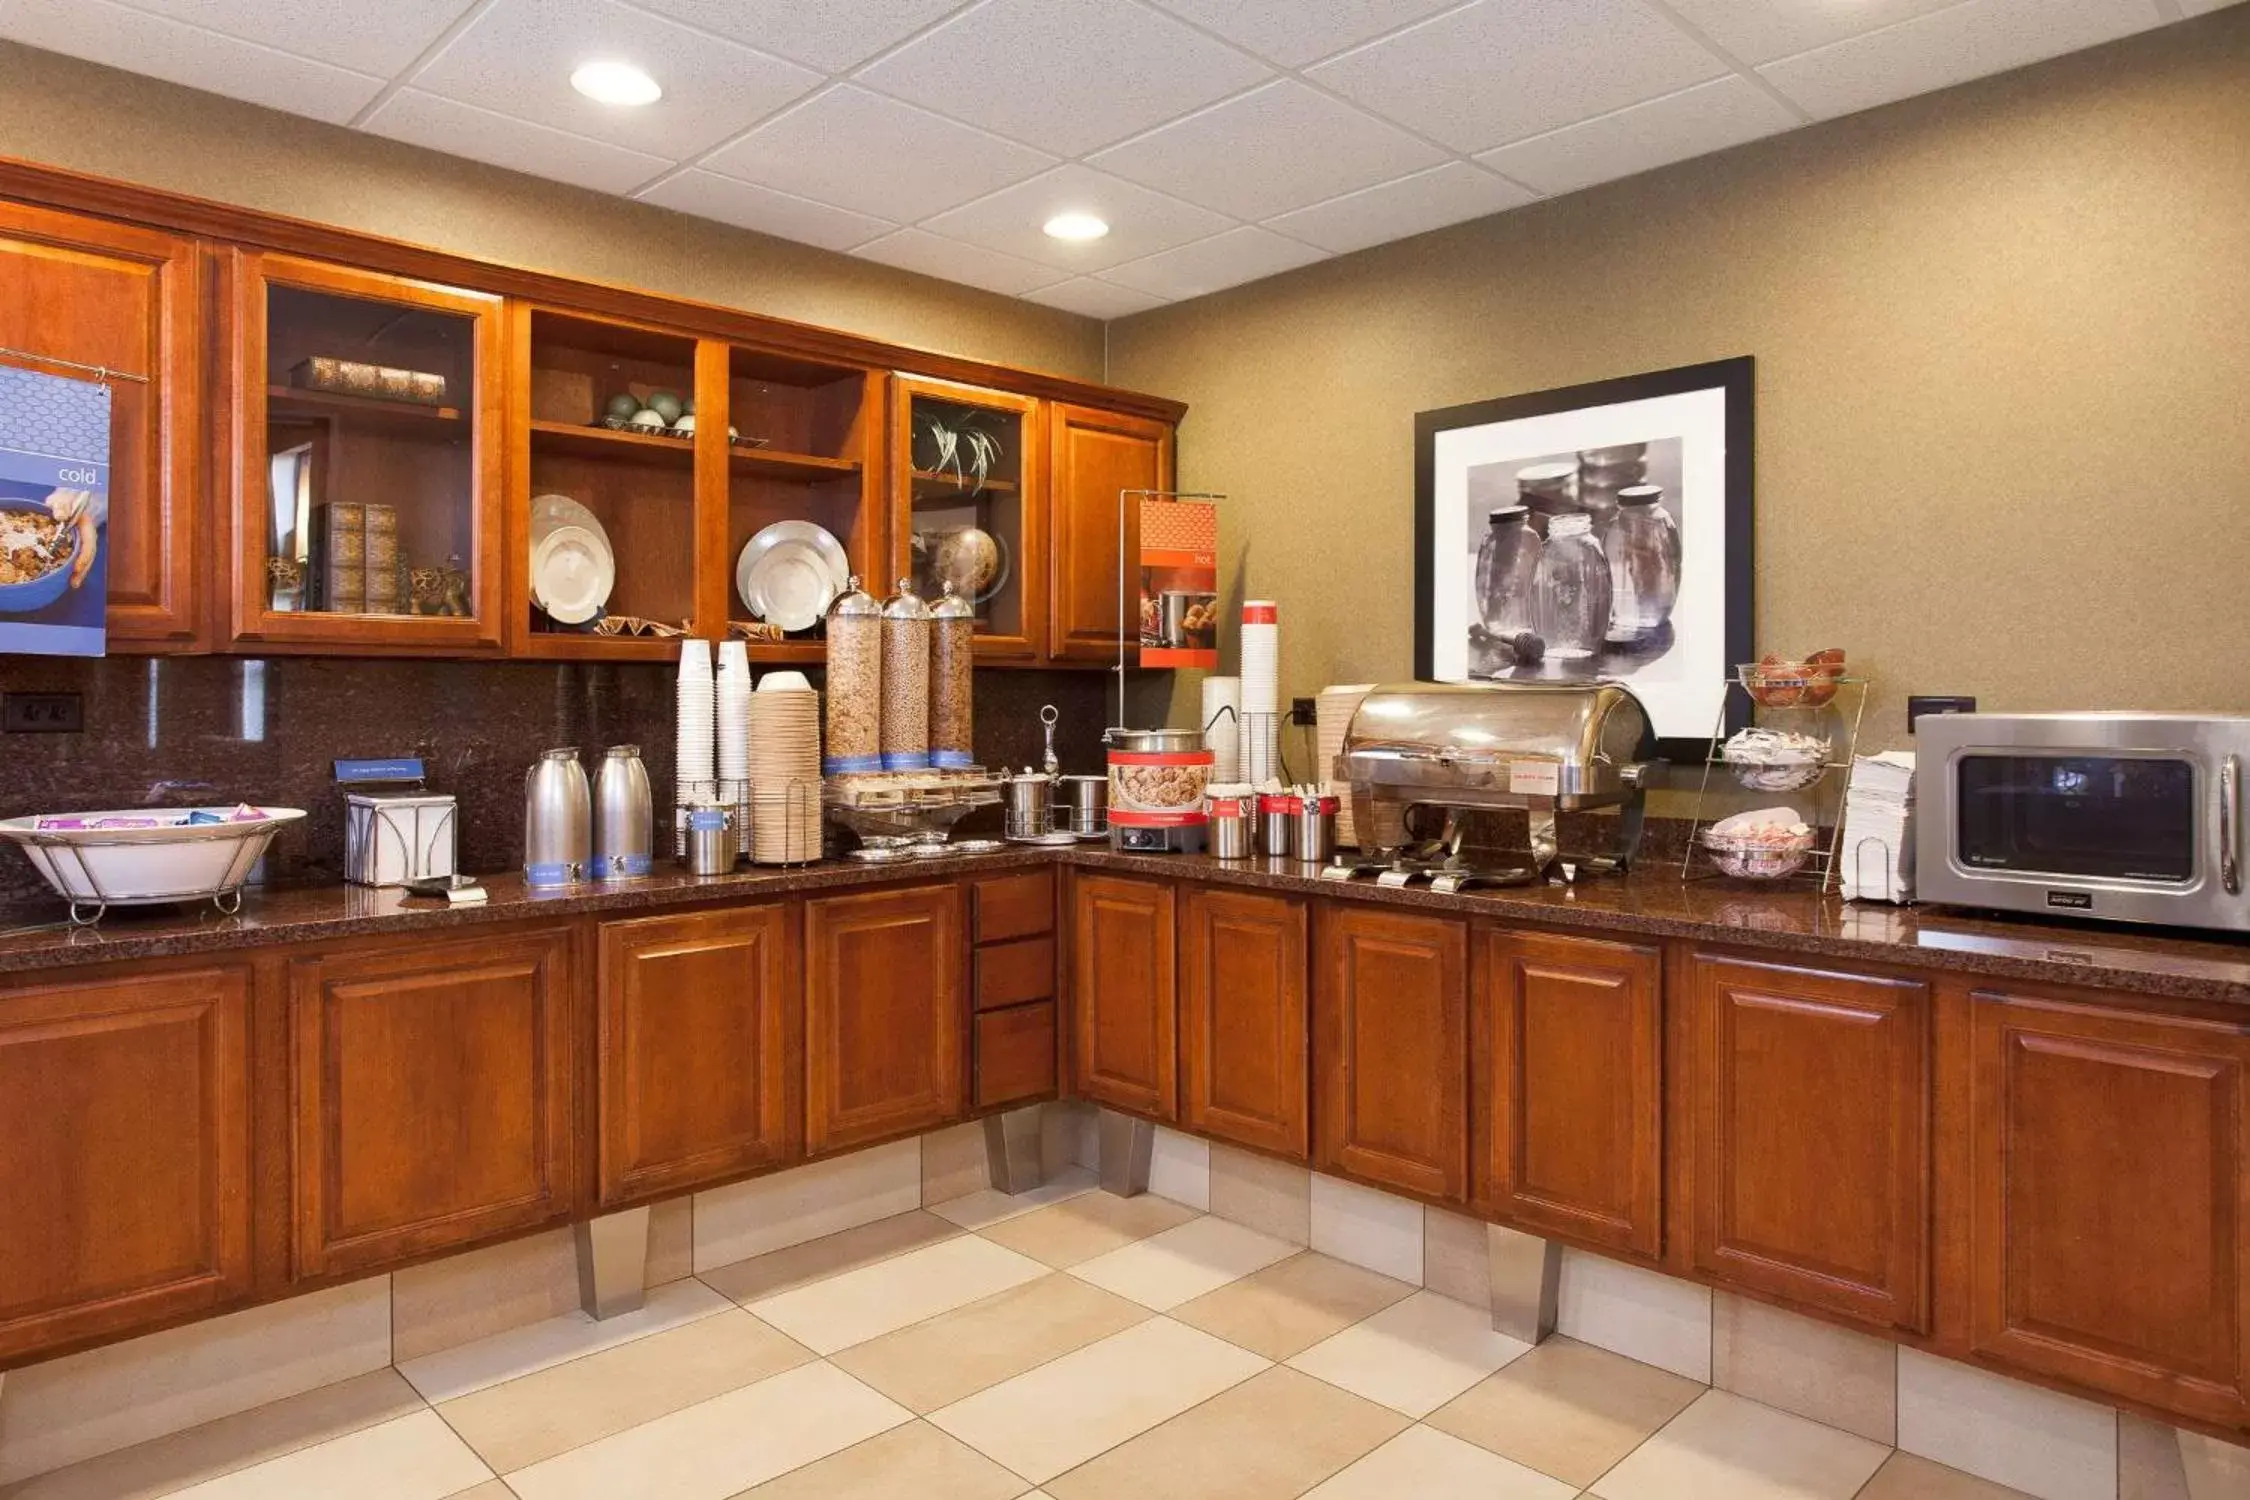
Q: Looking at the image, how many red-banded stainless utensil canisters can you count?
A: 3